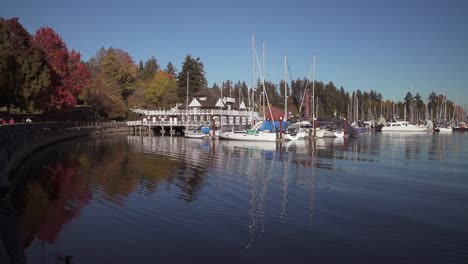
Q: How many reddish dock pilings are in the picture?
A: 4